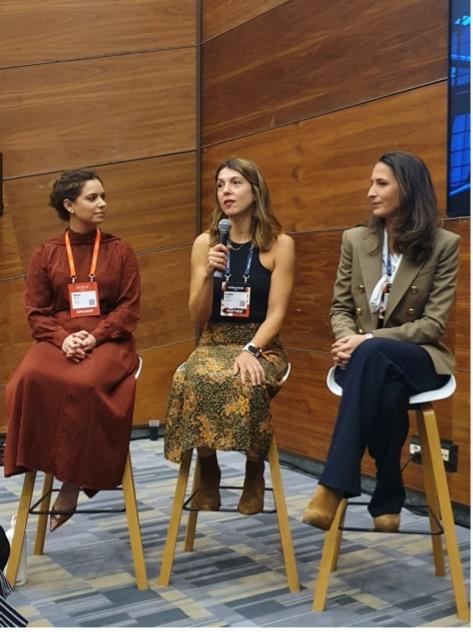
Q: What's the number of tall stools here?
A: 3